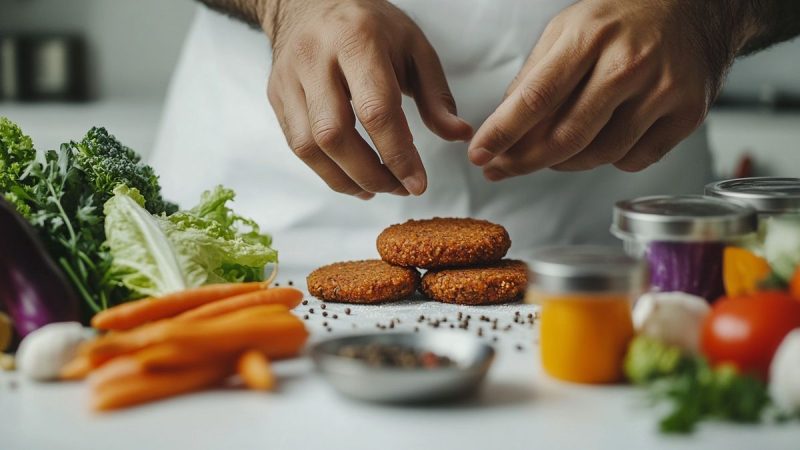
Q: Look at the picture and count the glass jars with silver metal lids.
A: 3